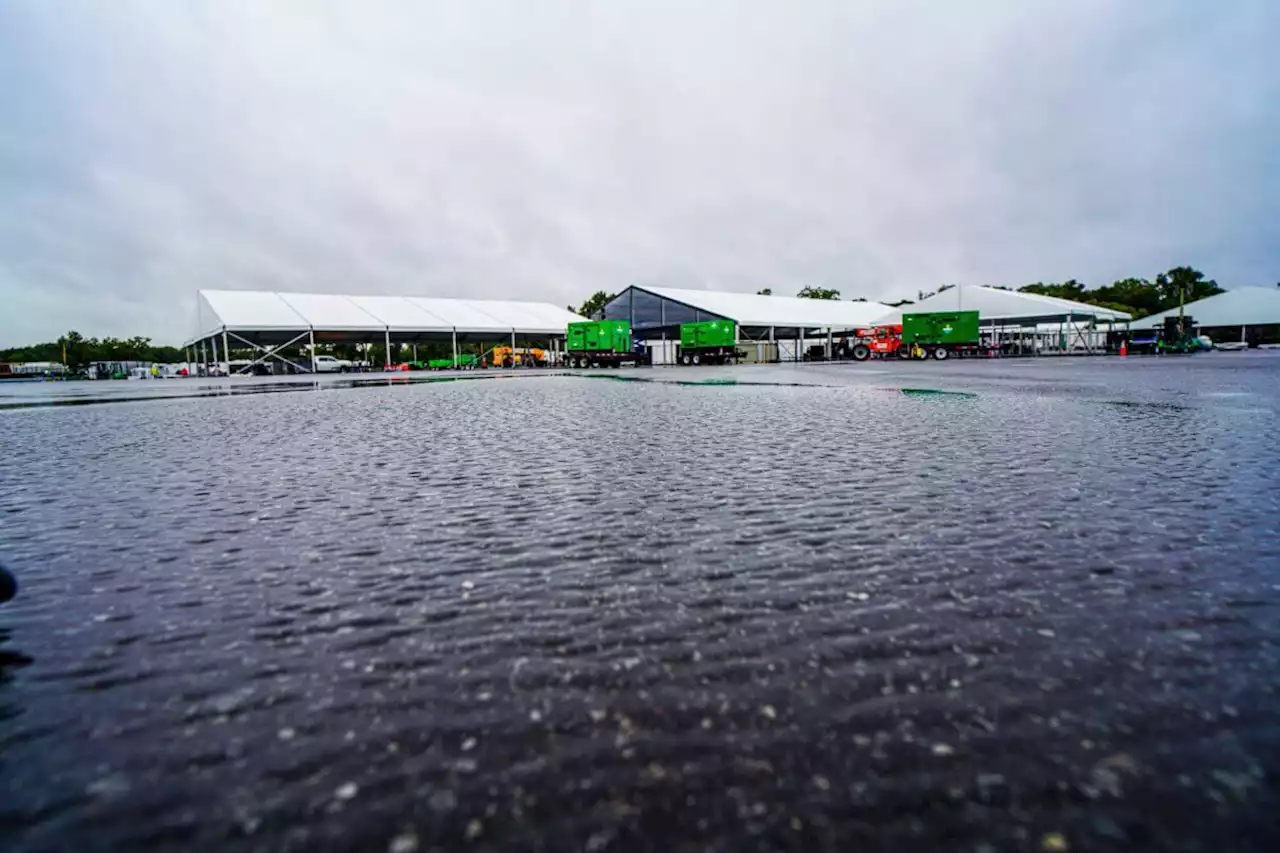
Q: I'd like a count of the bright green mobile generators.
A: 3